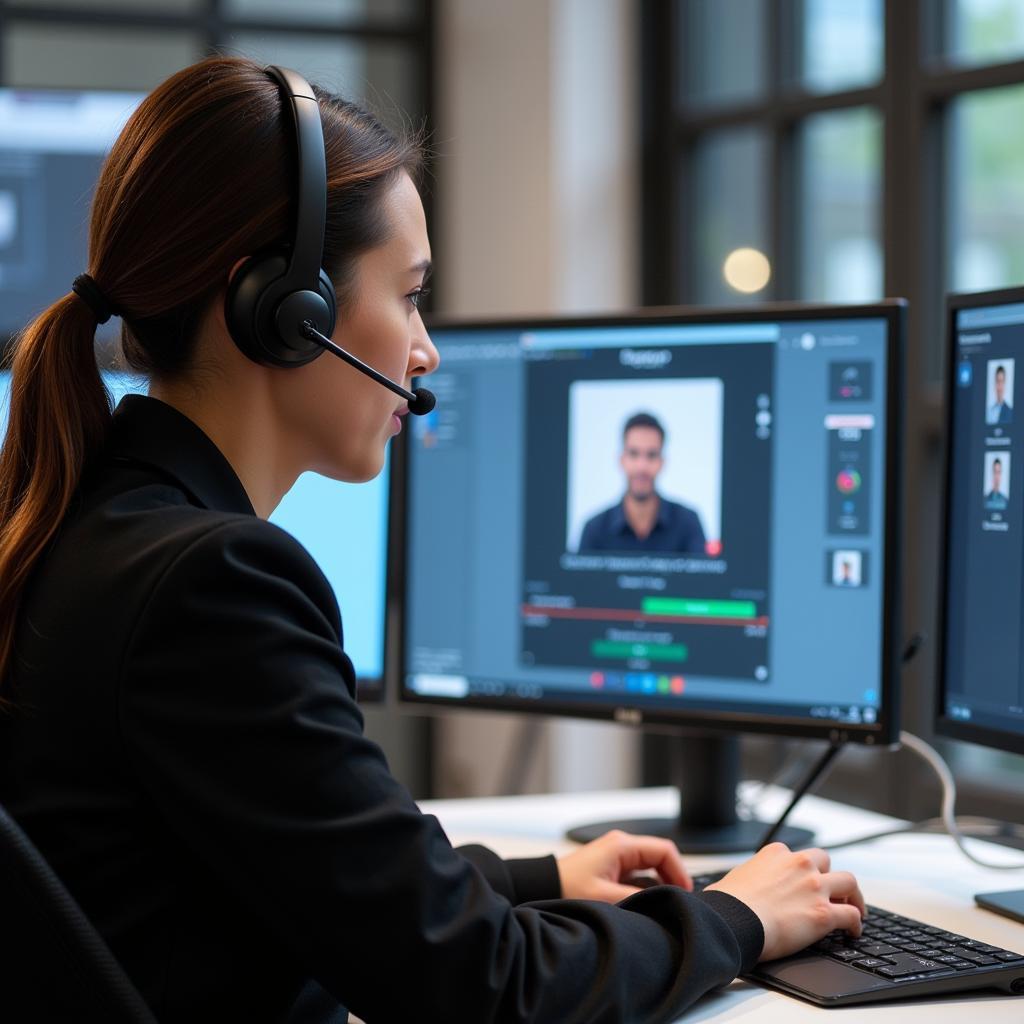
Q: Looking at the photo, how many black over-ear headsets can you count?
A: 1